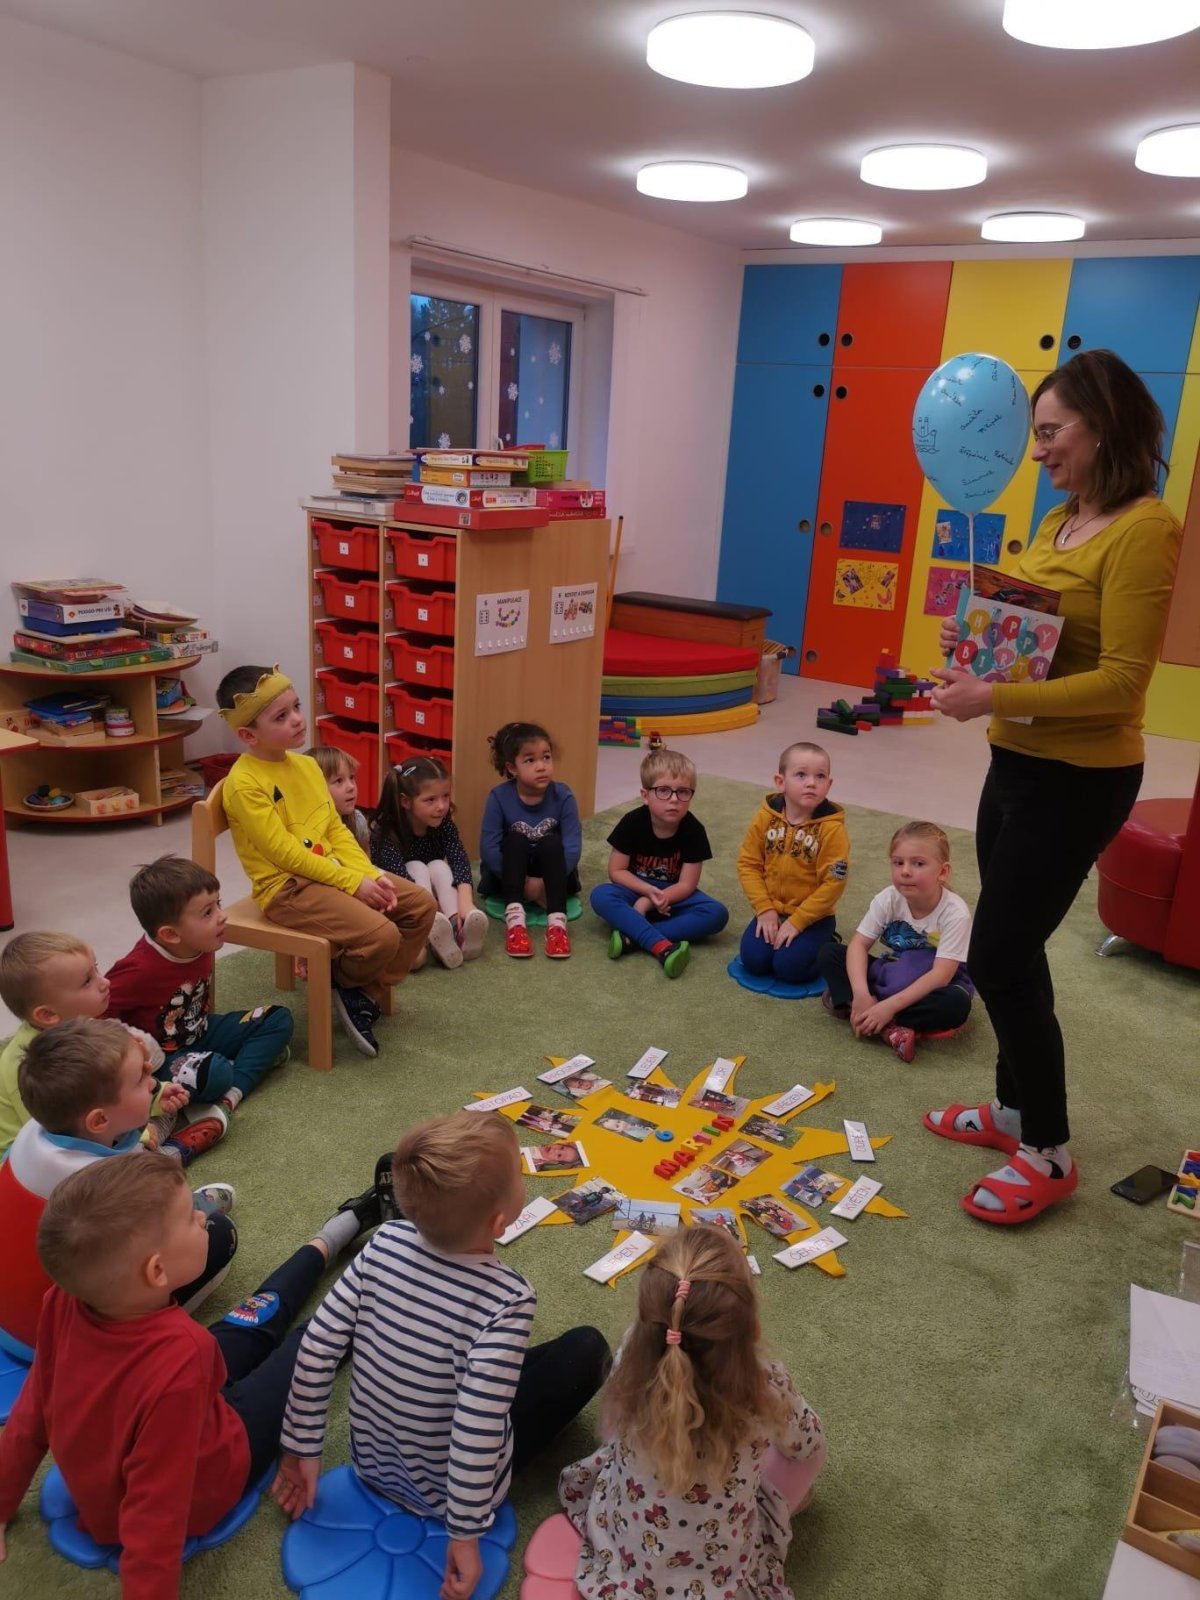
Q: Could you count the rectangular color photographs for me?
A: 14